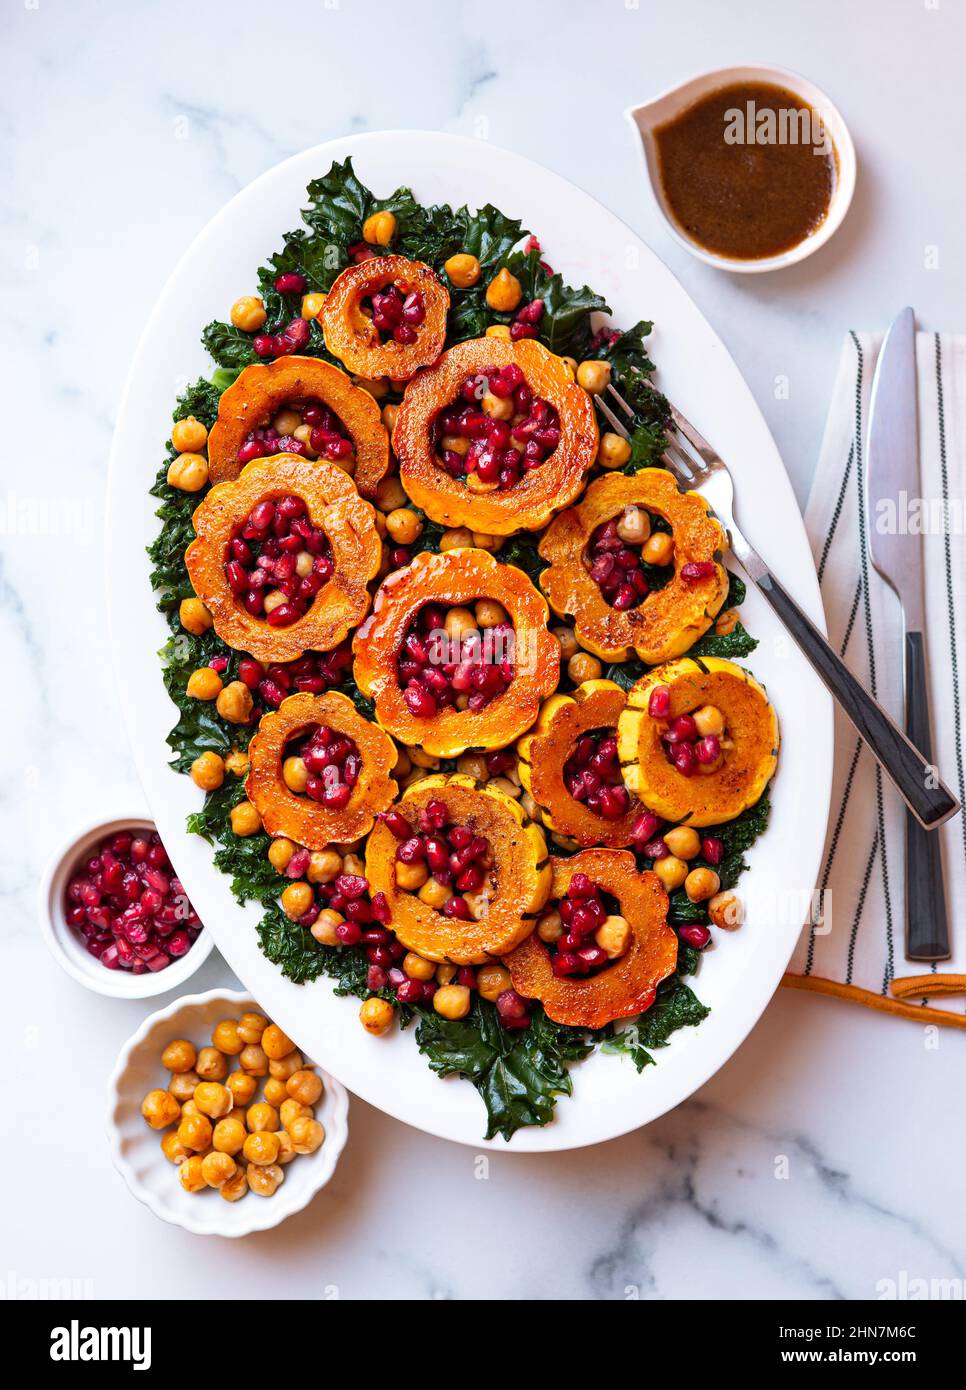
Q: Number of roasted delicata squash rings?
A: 11